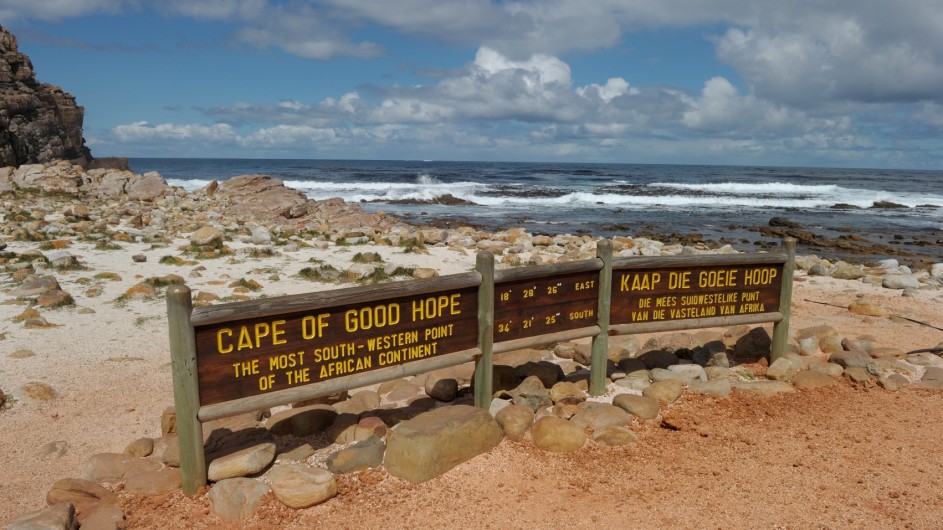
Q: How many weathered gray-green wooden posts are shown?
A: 4